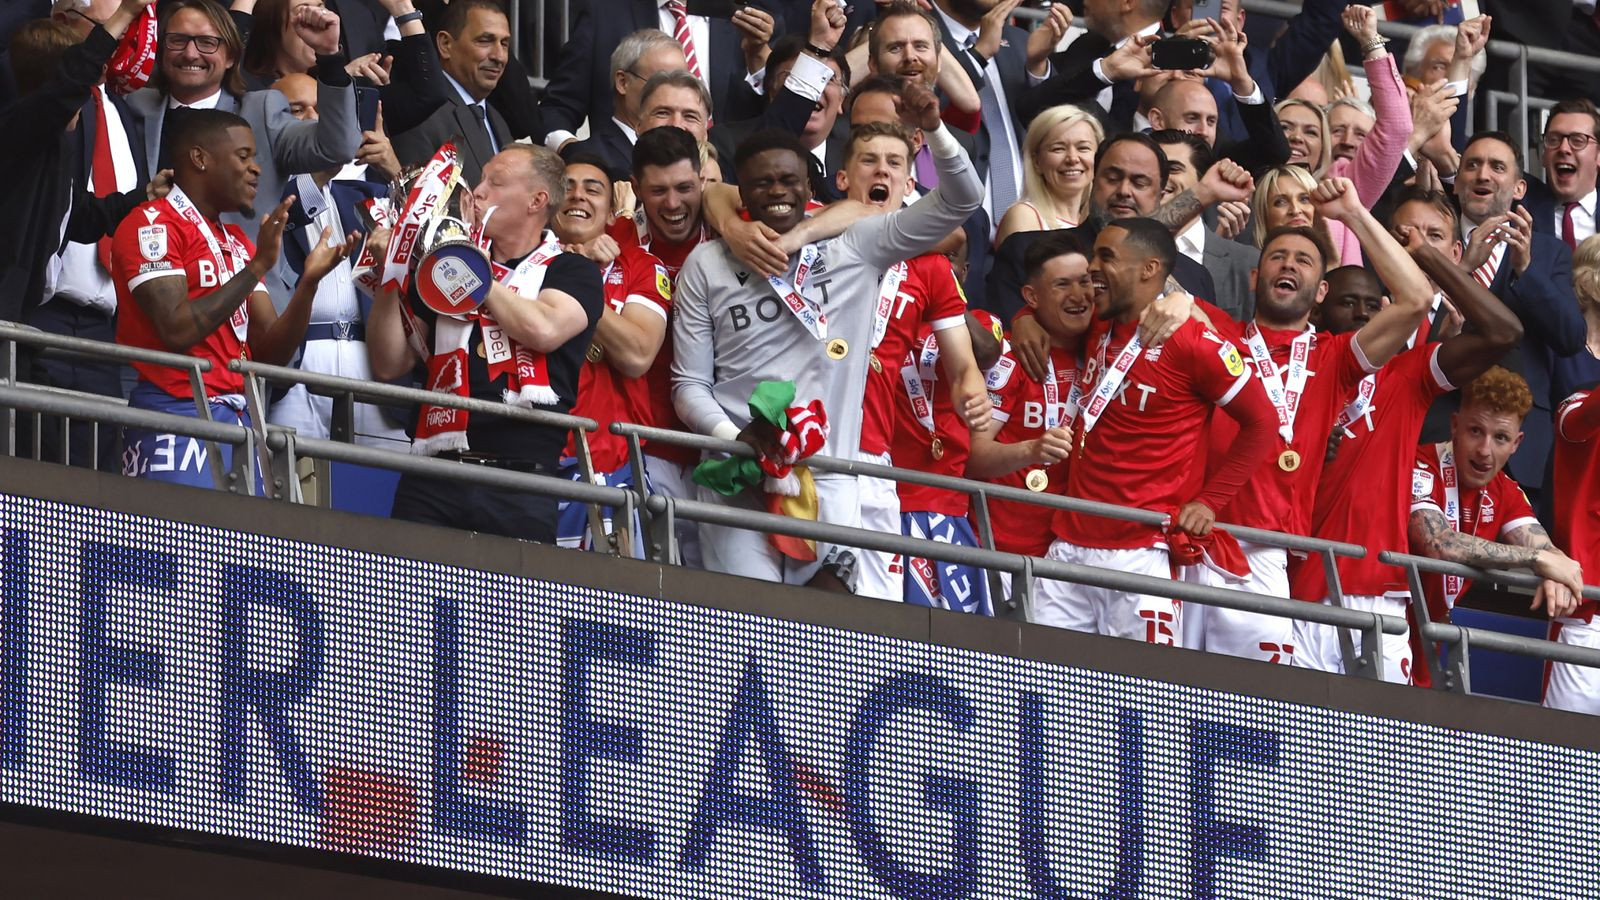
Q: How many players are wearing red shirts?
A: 11